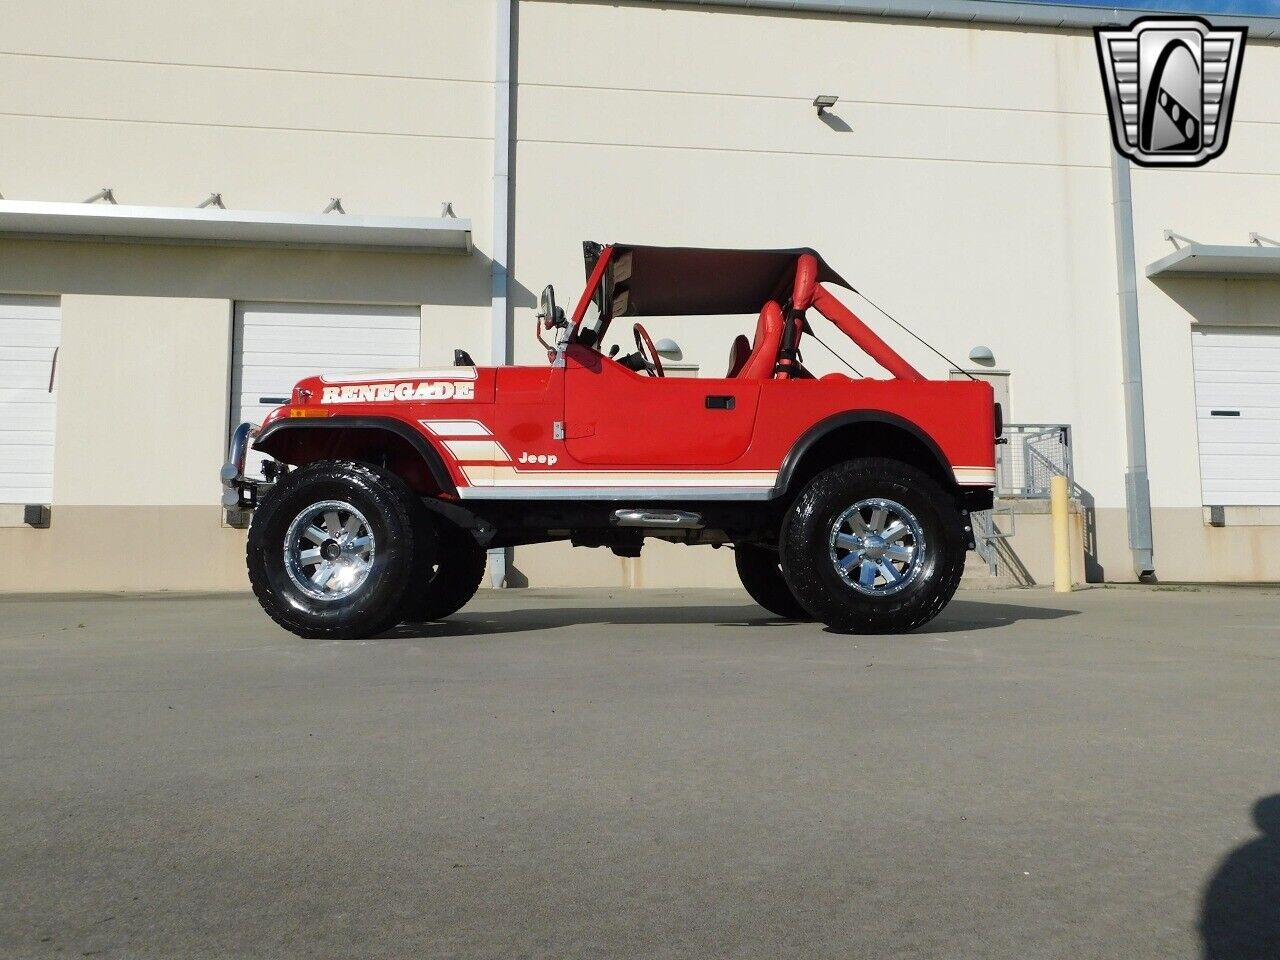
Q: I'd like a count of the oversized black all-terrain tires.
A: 4